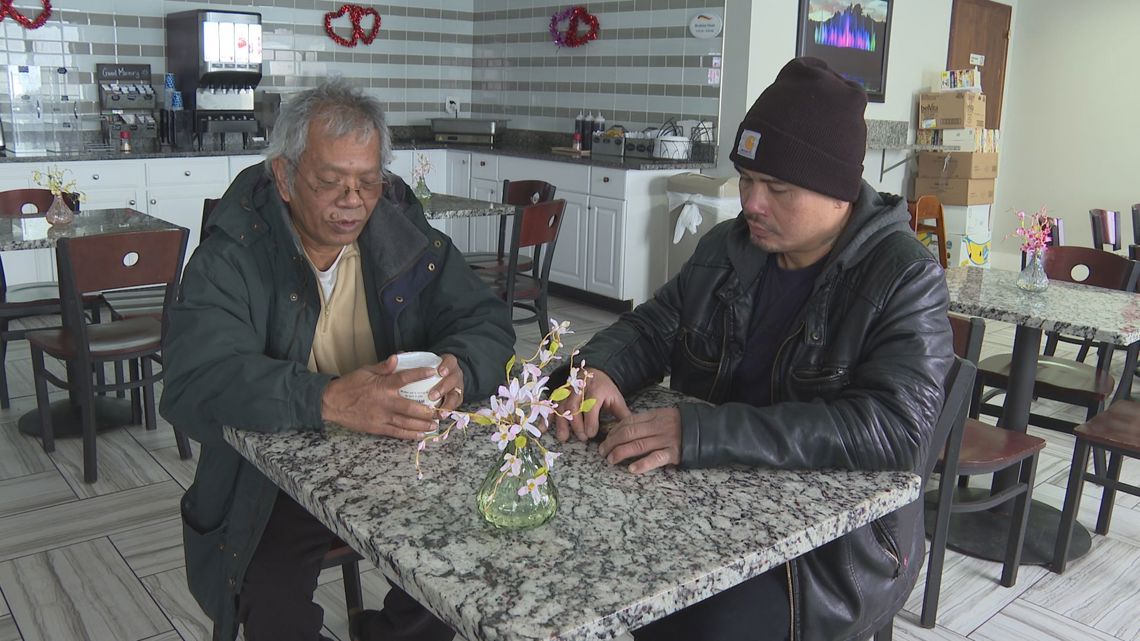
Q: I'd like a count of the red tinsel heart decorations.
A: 3